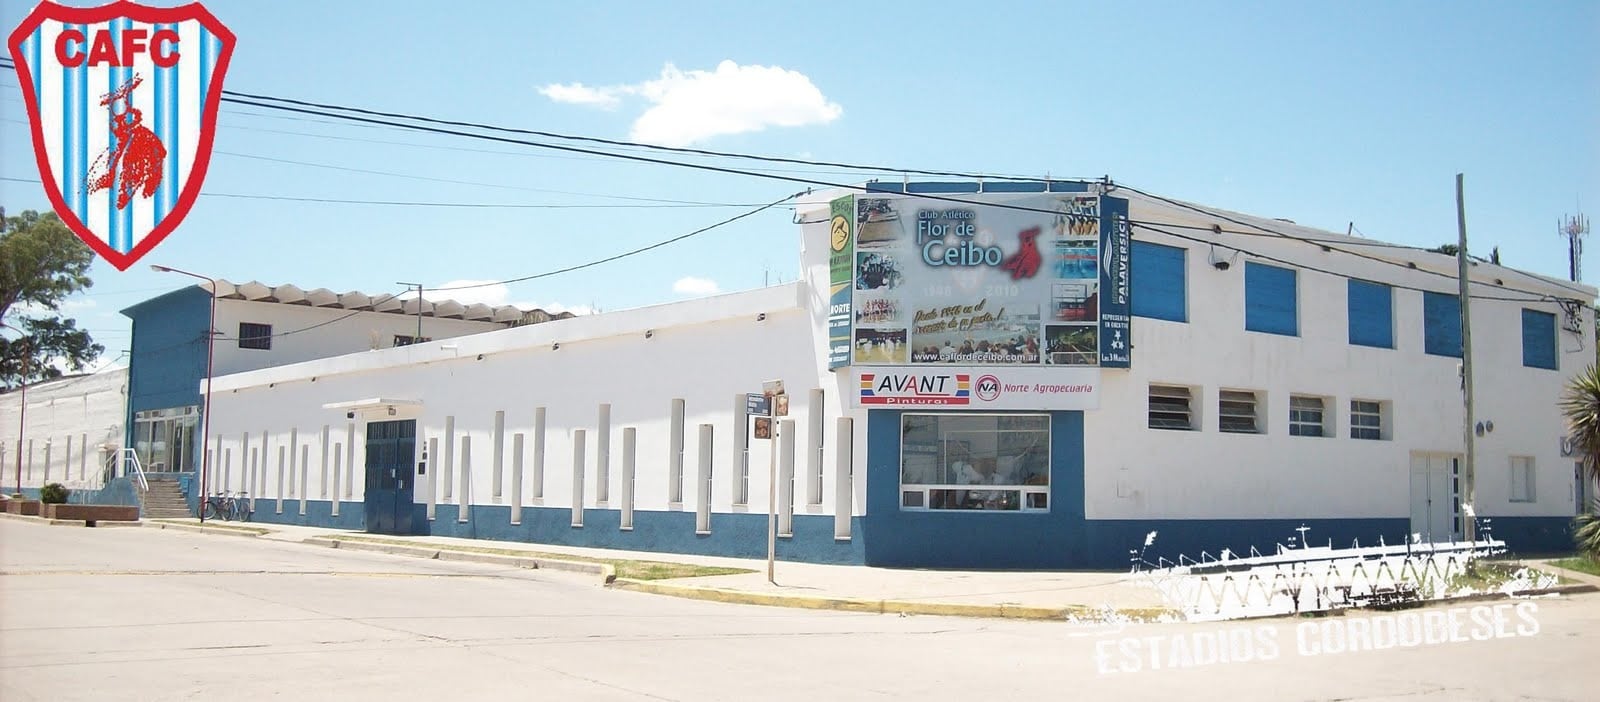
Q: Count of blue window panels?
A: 5